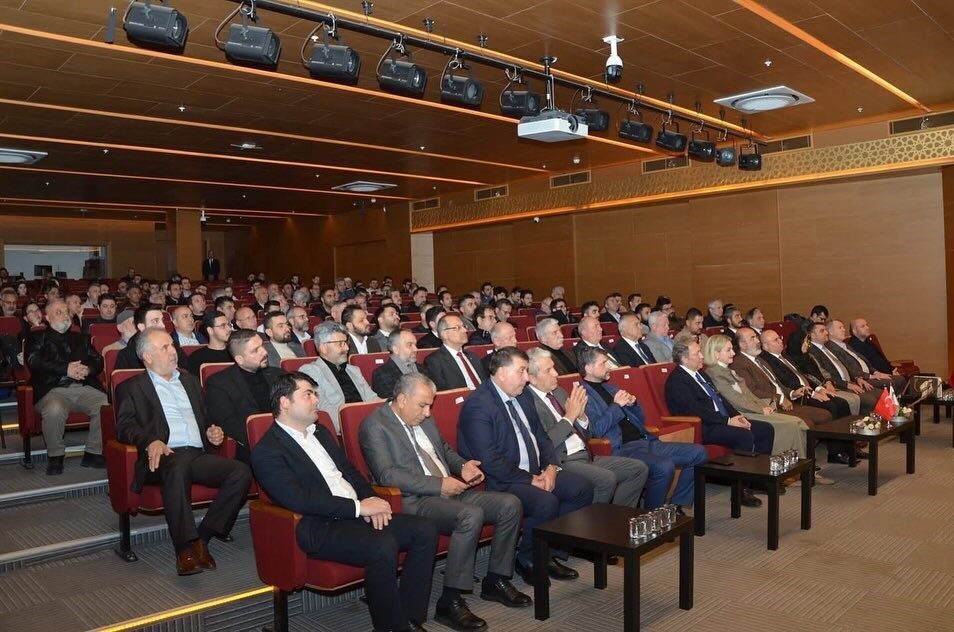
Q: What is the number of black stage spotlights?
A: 12